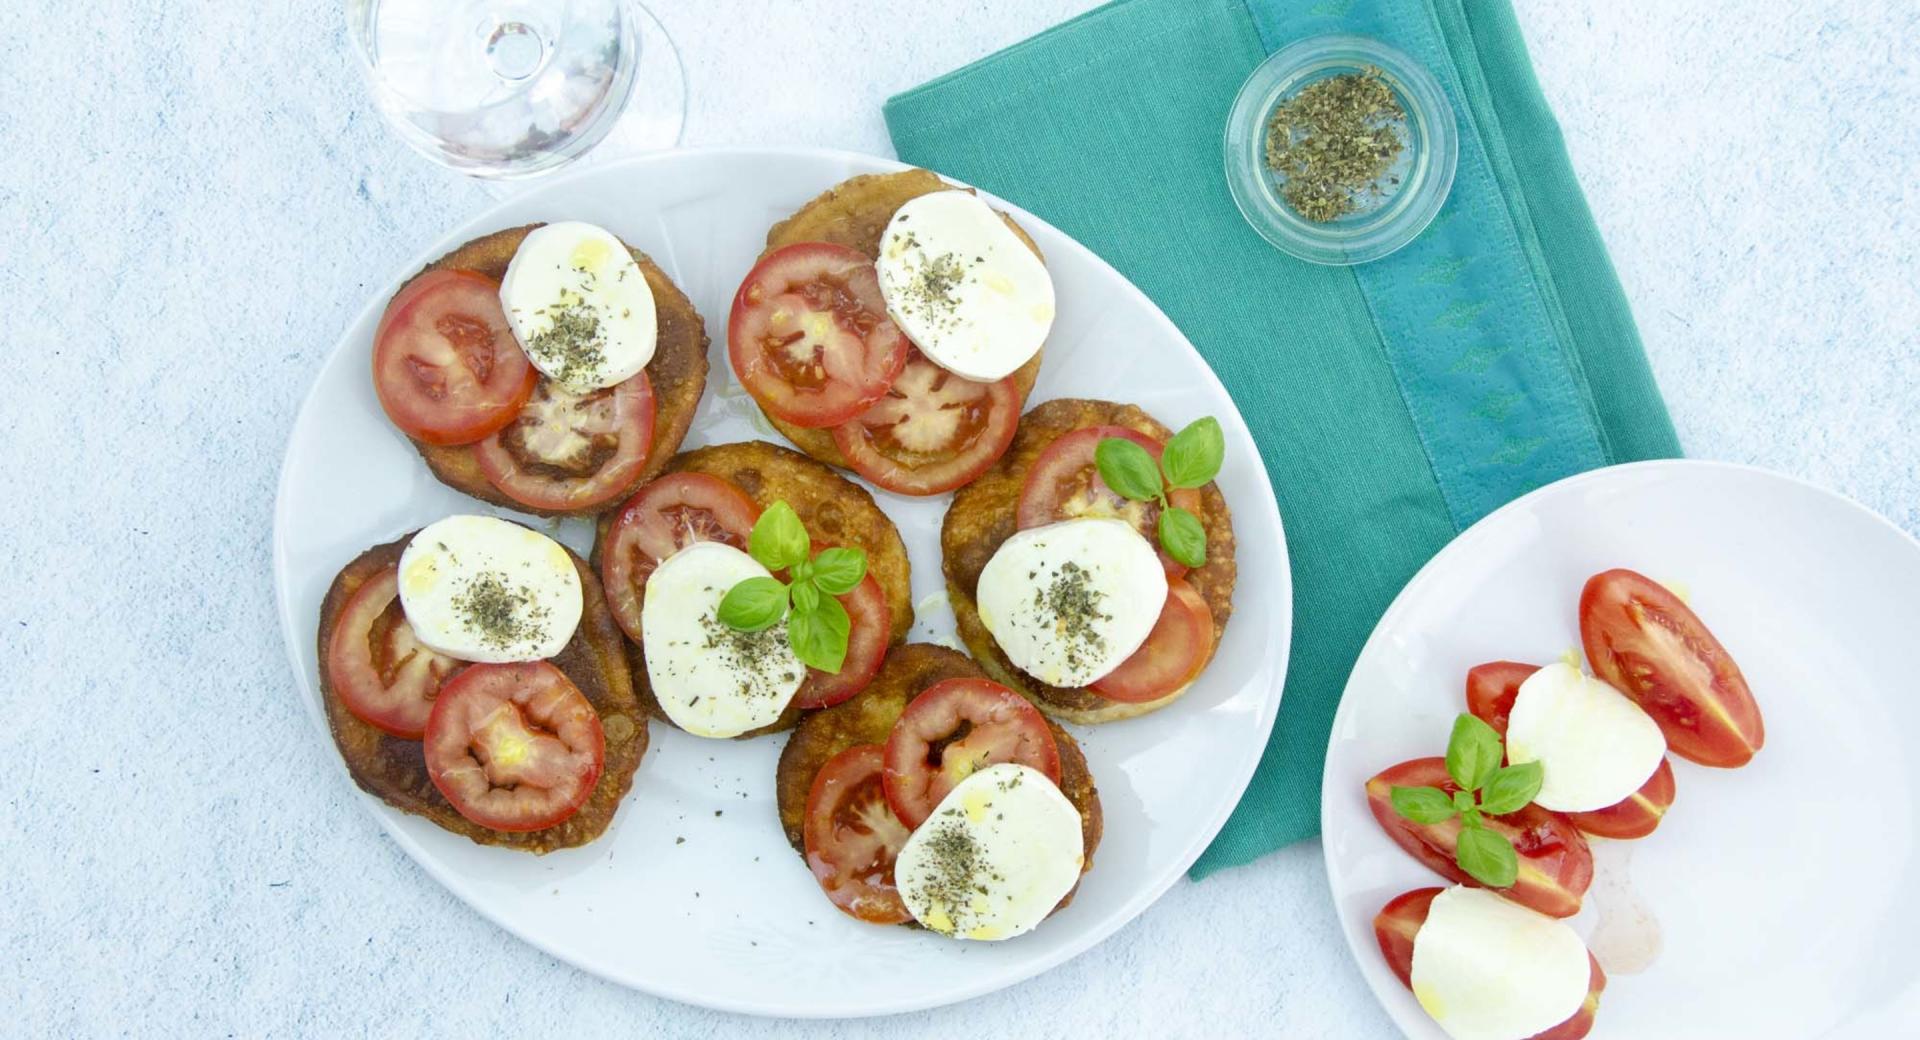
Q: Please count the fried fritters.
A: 6